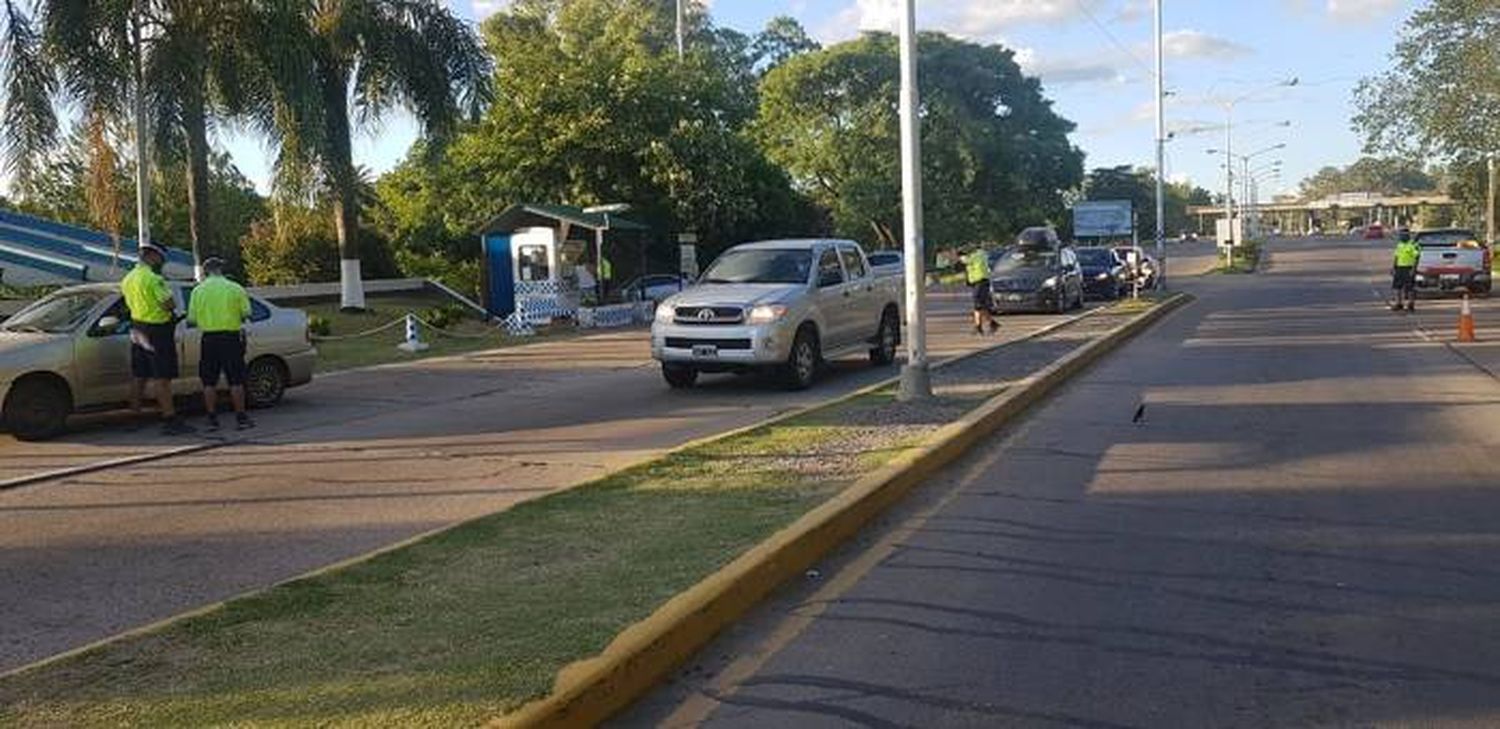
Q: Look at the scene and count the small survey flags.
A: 0